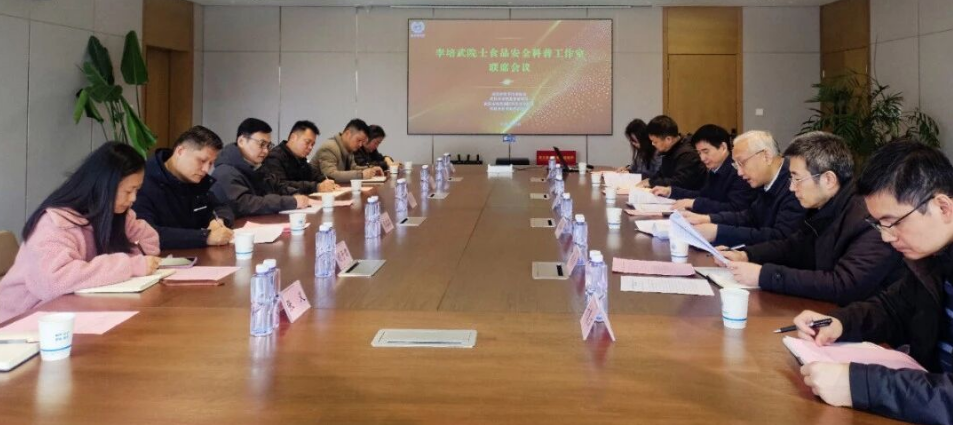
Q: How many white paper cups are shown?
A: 13